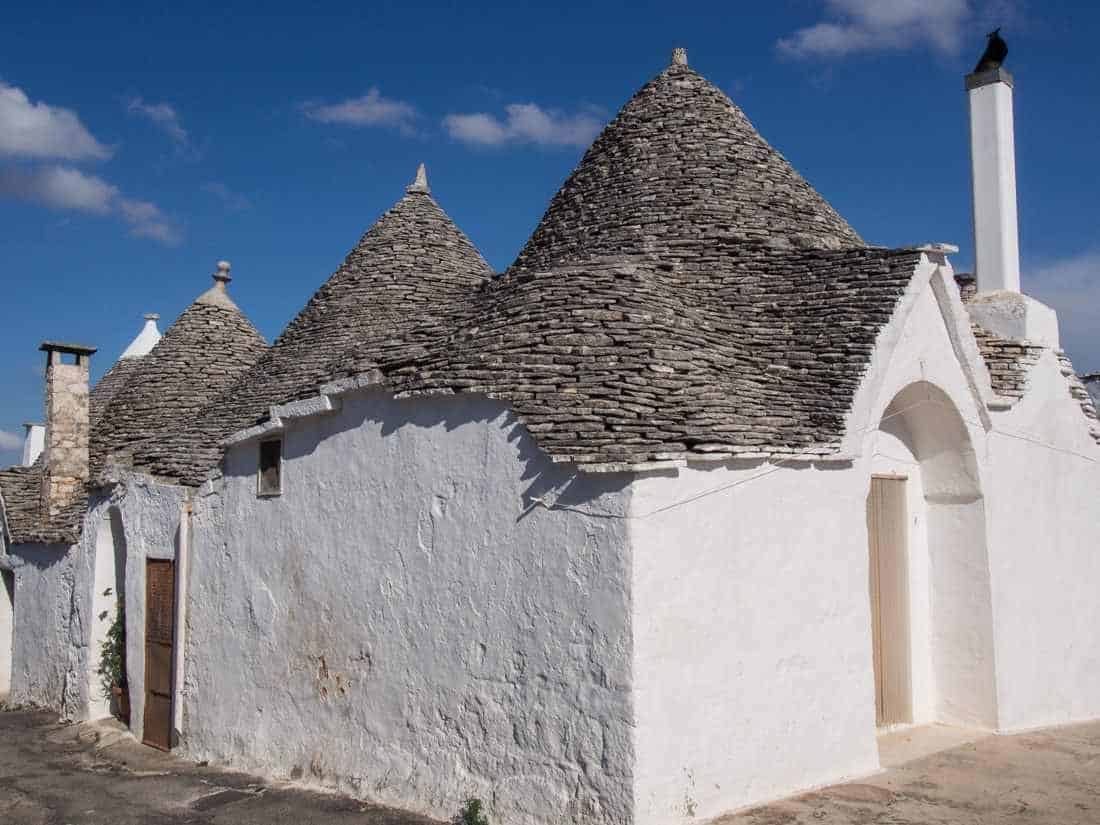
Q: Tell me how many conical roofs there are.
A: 4